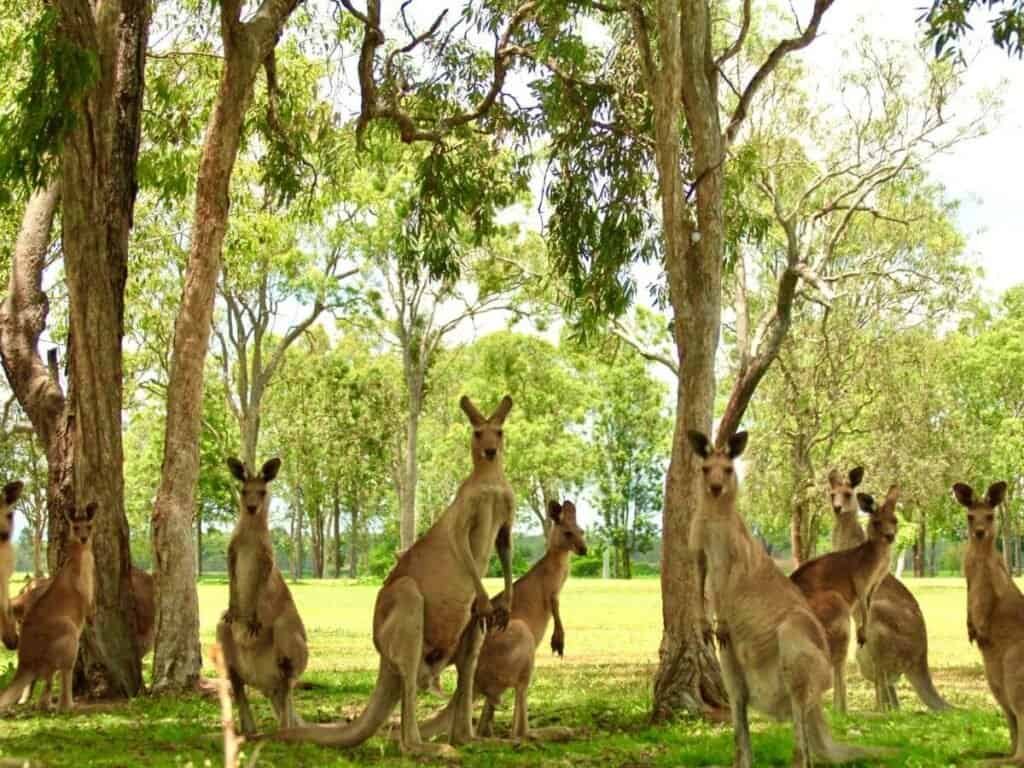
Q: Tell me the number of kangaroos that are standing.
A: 9